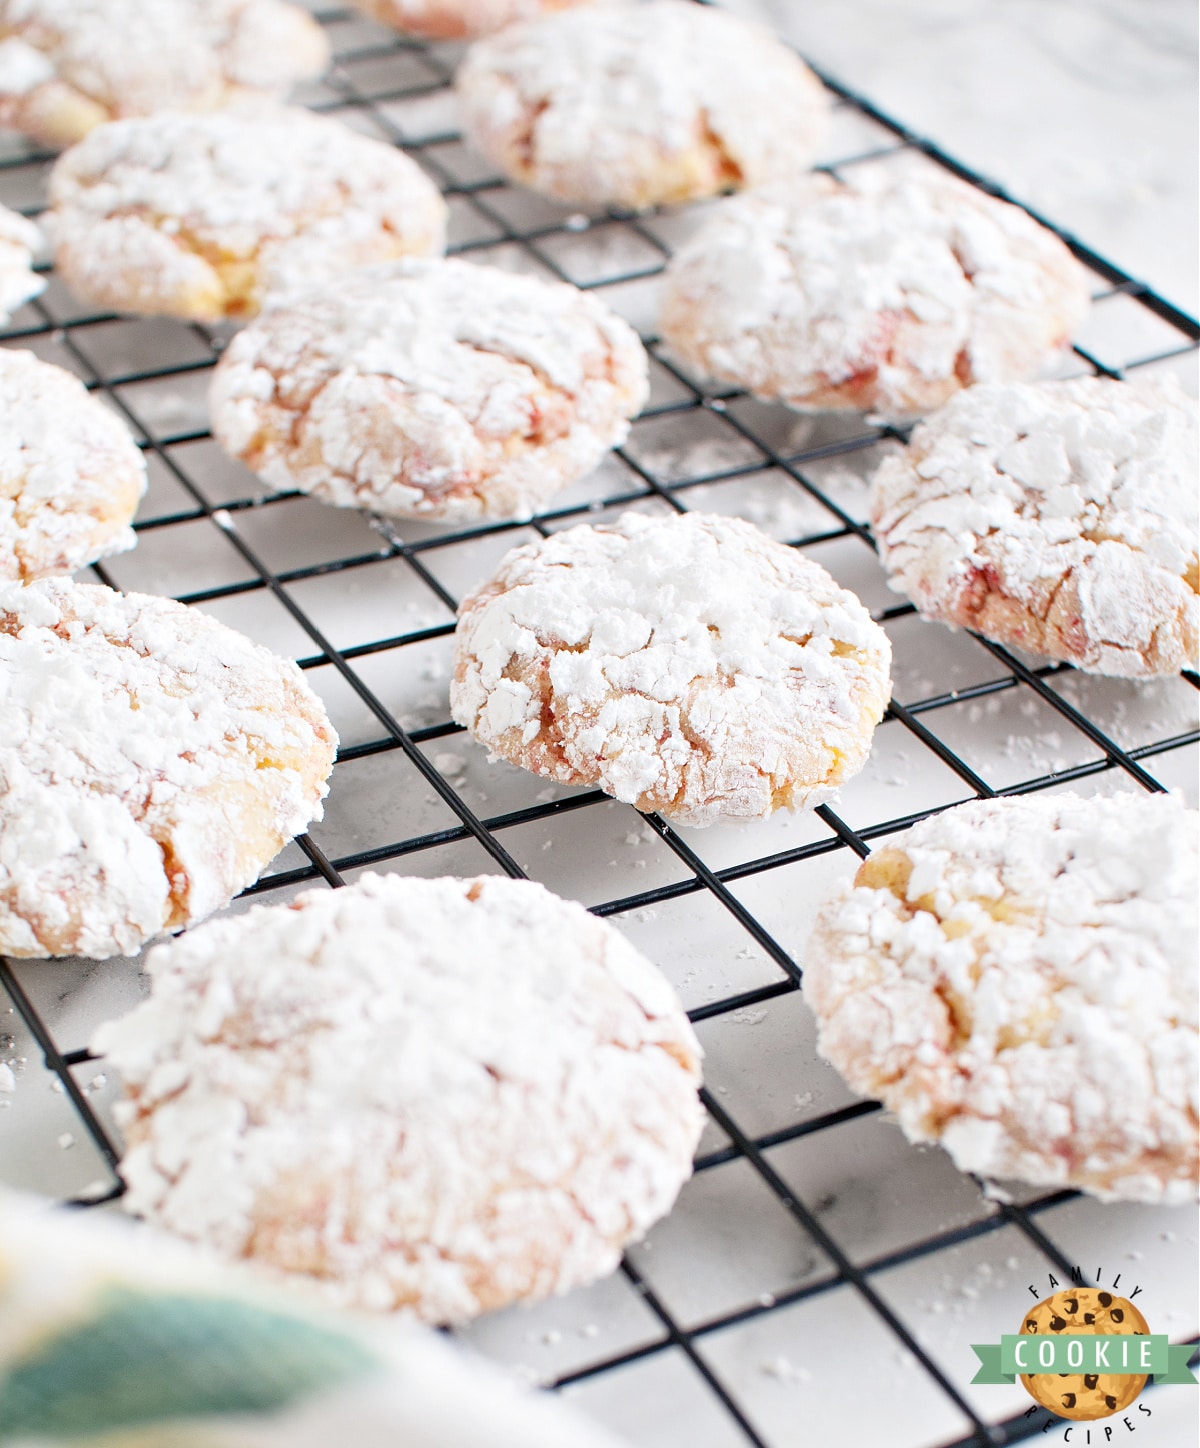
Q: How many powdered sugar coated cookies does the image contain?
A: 13